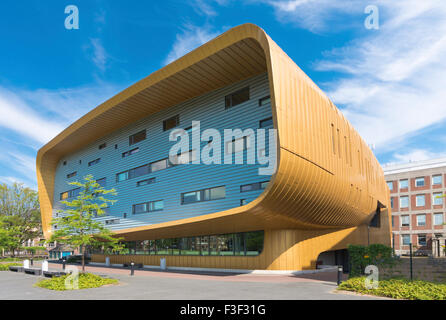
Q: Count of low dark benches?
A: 3